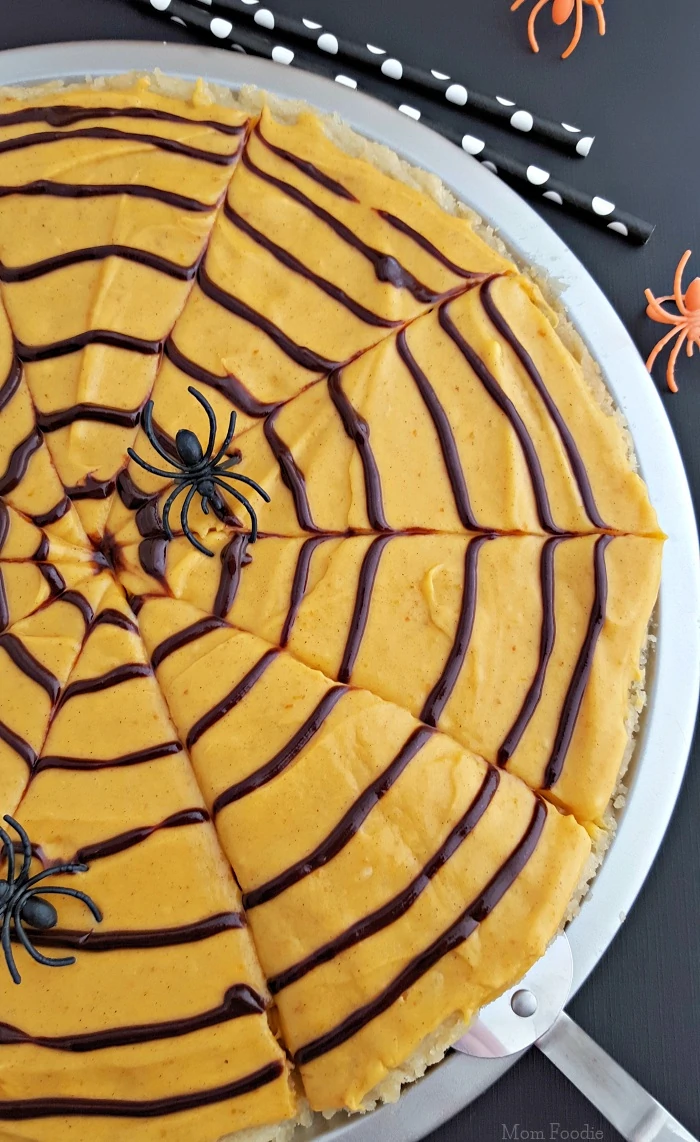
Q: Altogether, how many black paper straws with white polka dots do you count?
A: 2